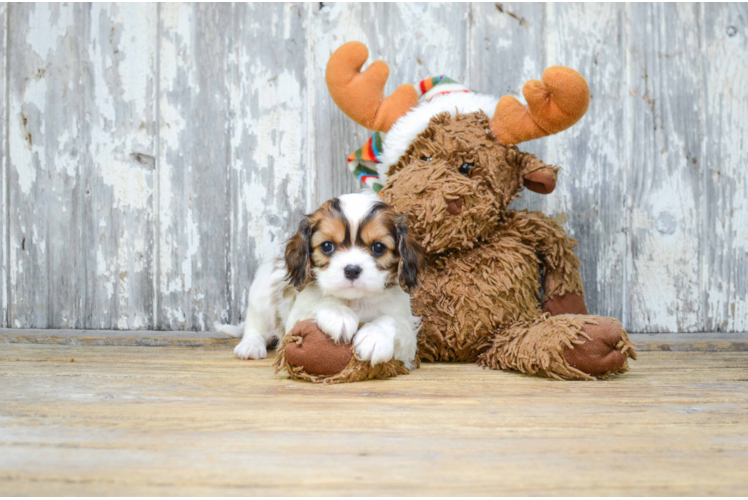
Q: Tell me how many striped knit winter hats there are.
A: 1